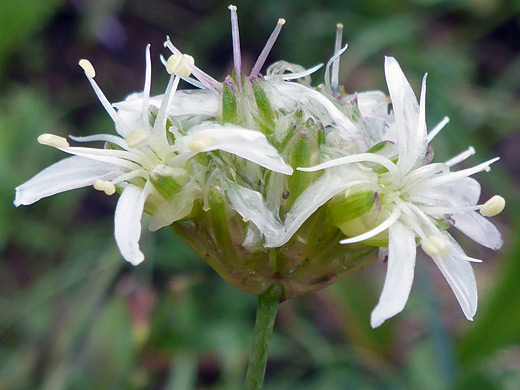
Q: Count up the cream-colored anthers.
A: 8